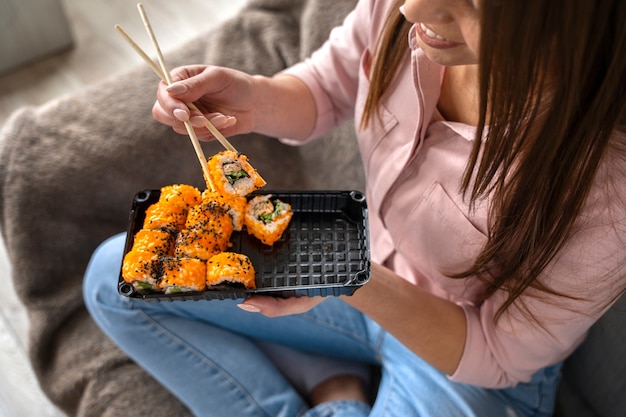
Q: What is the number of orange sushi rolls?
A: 11